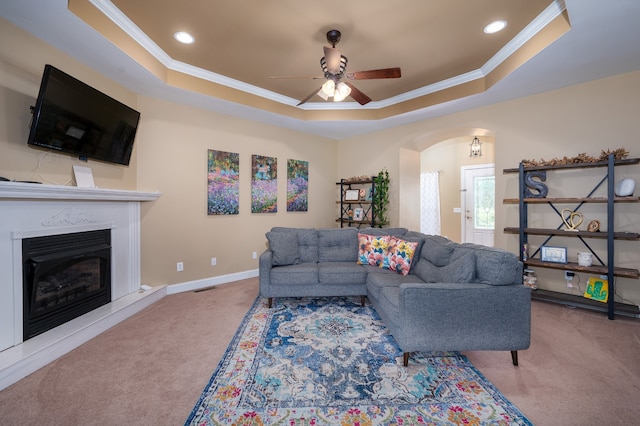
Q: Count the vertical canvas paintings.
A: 3